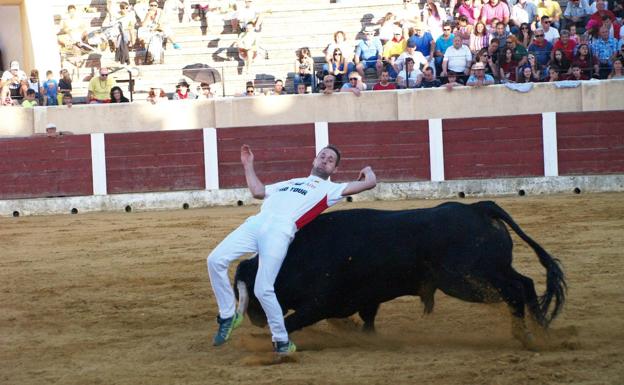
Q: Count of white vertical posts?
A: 5